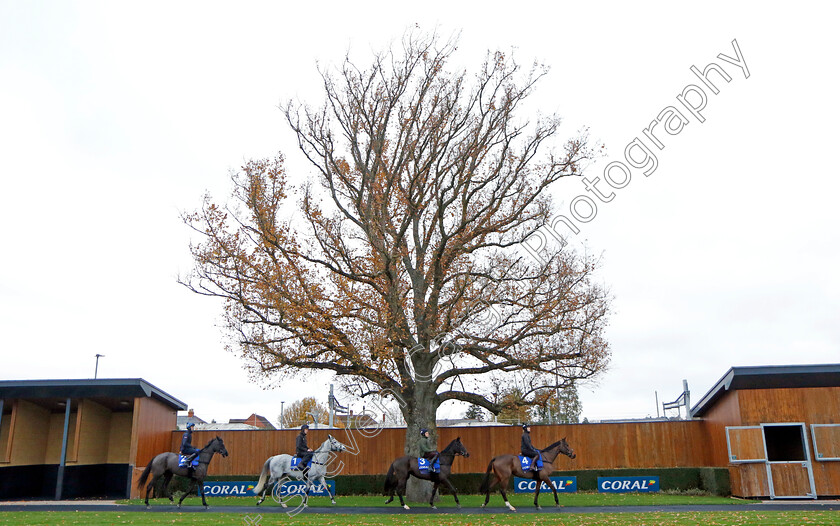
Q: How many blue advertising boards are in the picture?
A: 4